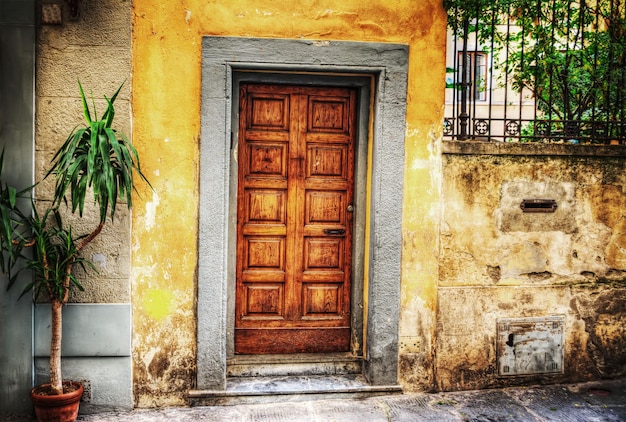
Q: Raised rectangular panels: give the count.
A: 10